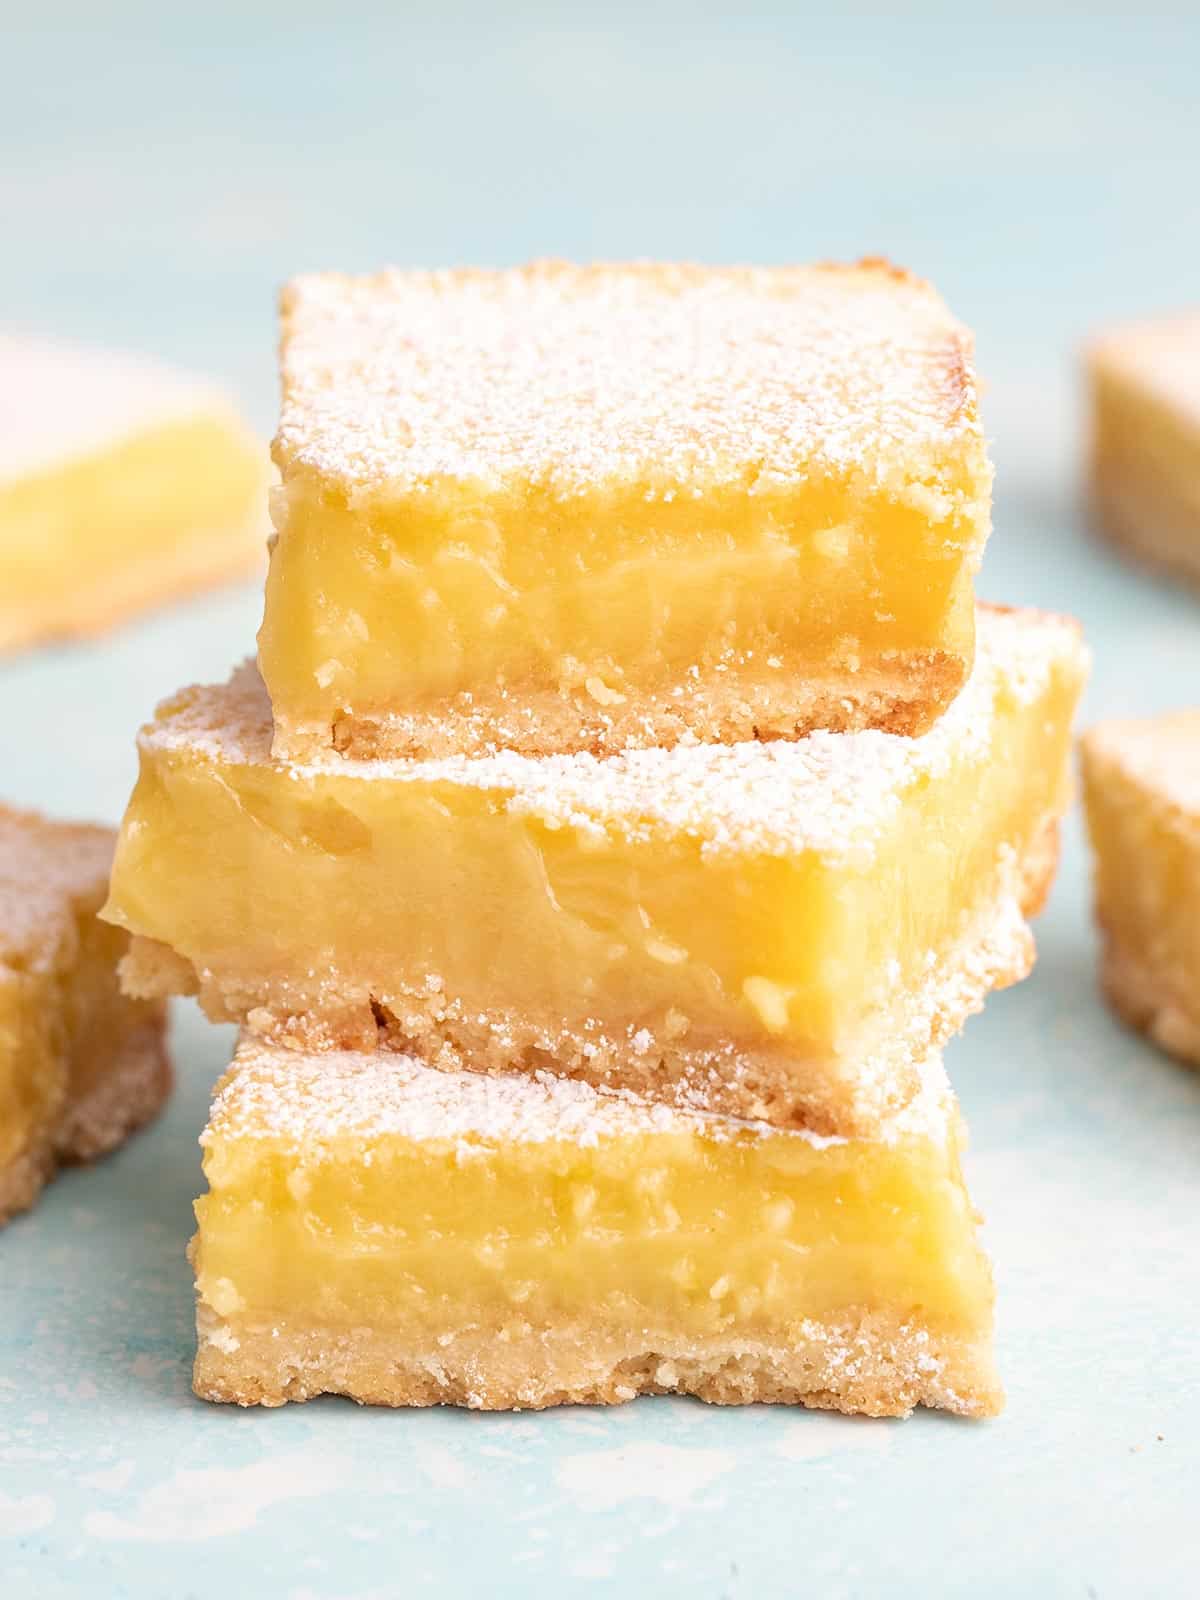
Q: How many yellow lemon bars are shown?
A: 7